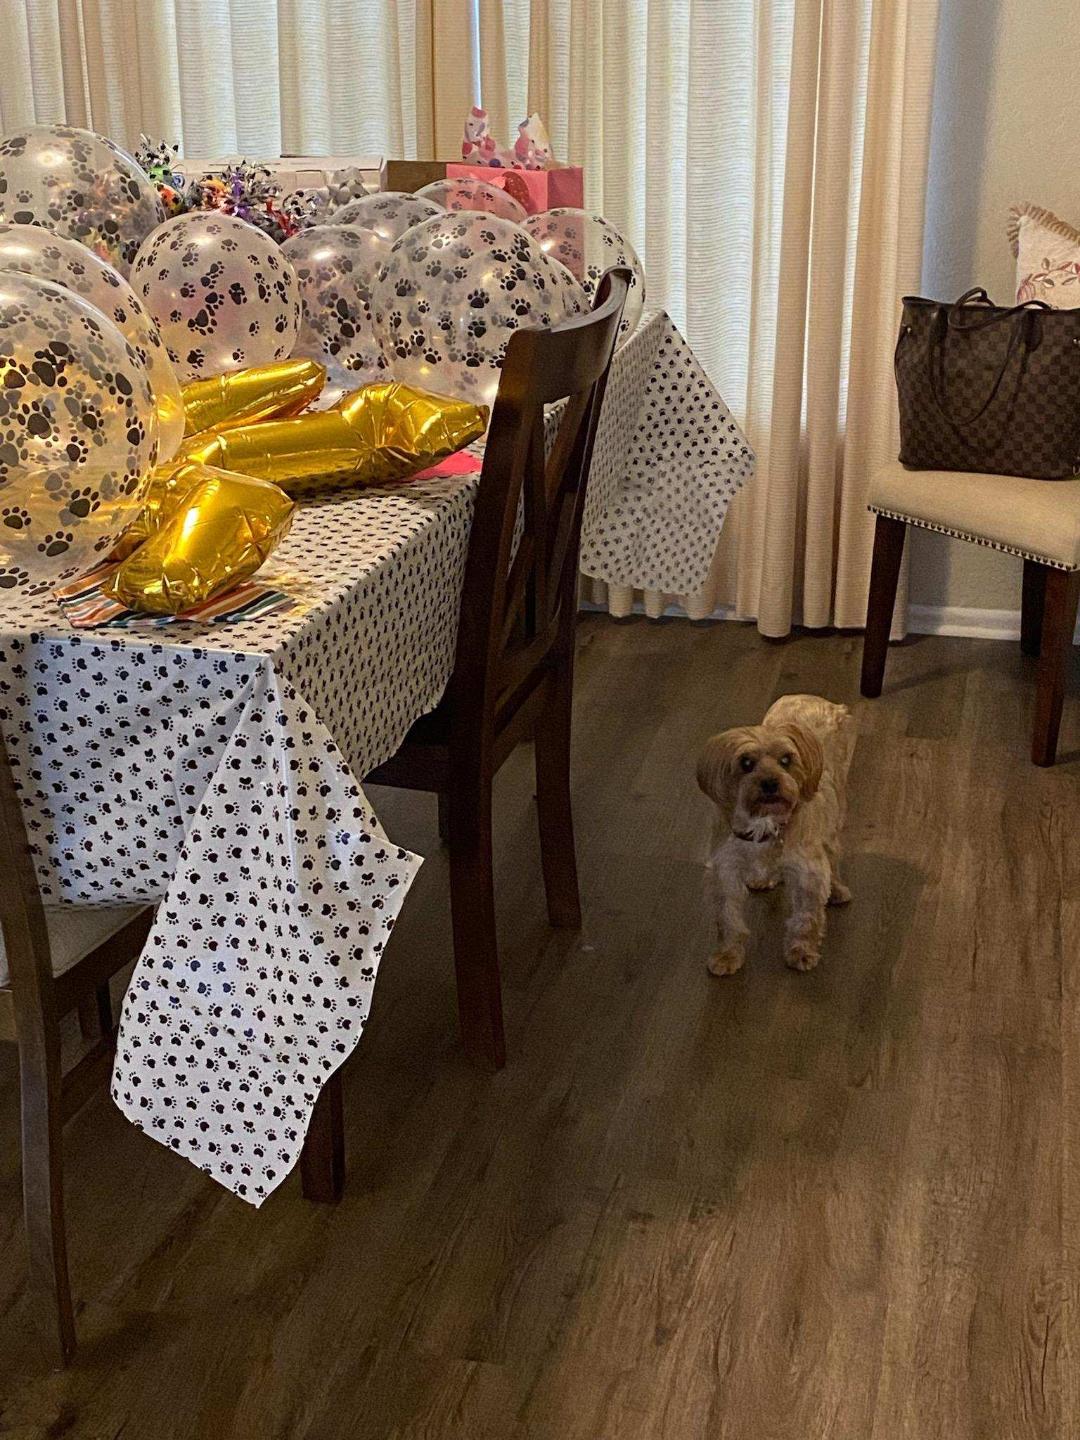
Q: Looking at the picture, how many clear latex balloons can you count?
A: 10